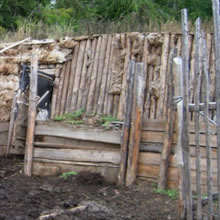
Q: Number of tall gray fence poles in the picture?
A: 4